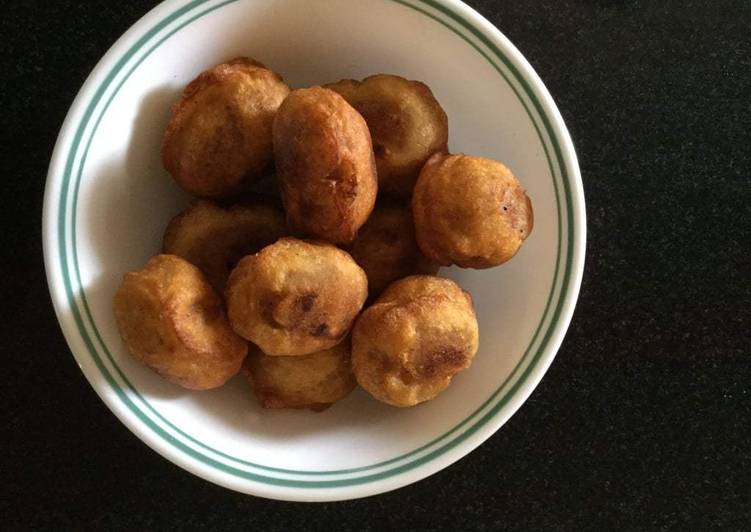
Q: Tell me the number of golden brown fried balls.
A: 10